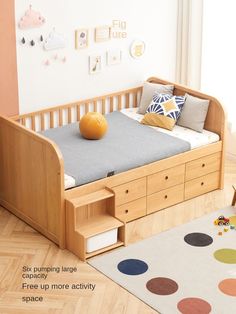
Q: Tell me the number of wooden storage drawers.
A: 6